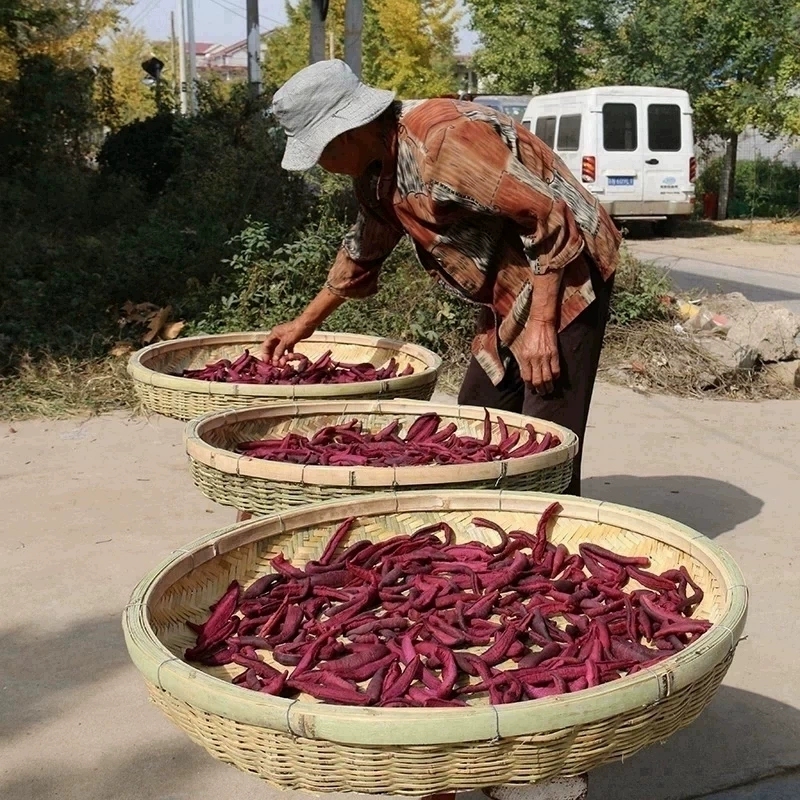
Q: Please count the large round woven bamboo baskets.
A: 3